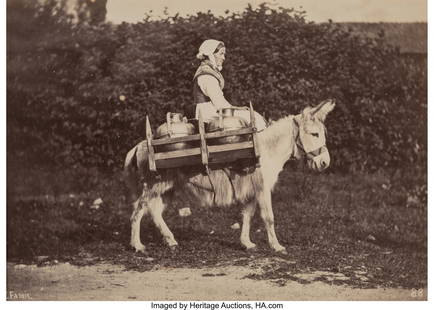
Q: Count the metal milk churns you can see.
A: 2